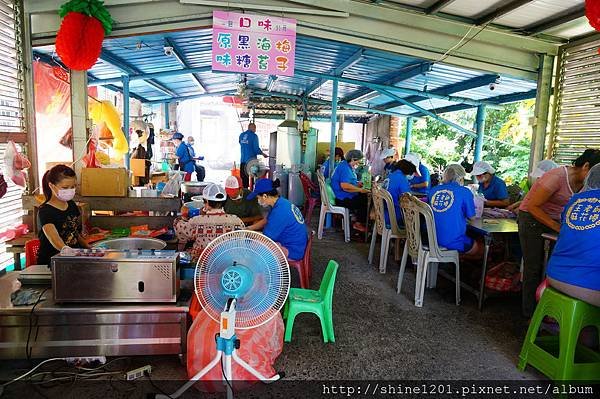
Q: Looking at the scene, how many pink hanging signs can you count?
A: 1